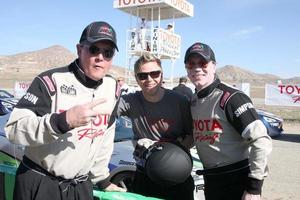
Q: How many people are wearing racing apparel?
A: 2